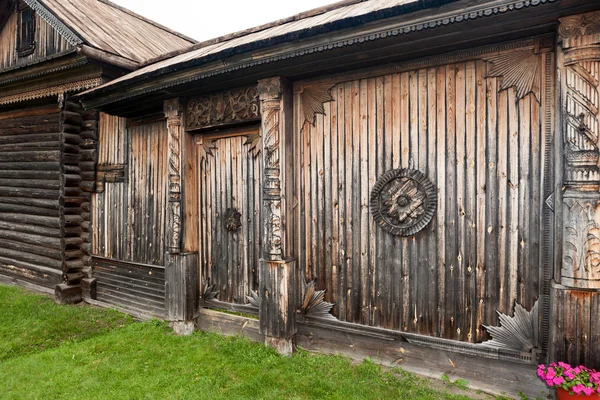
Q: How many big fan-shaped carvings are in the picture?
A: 4